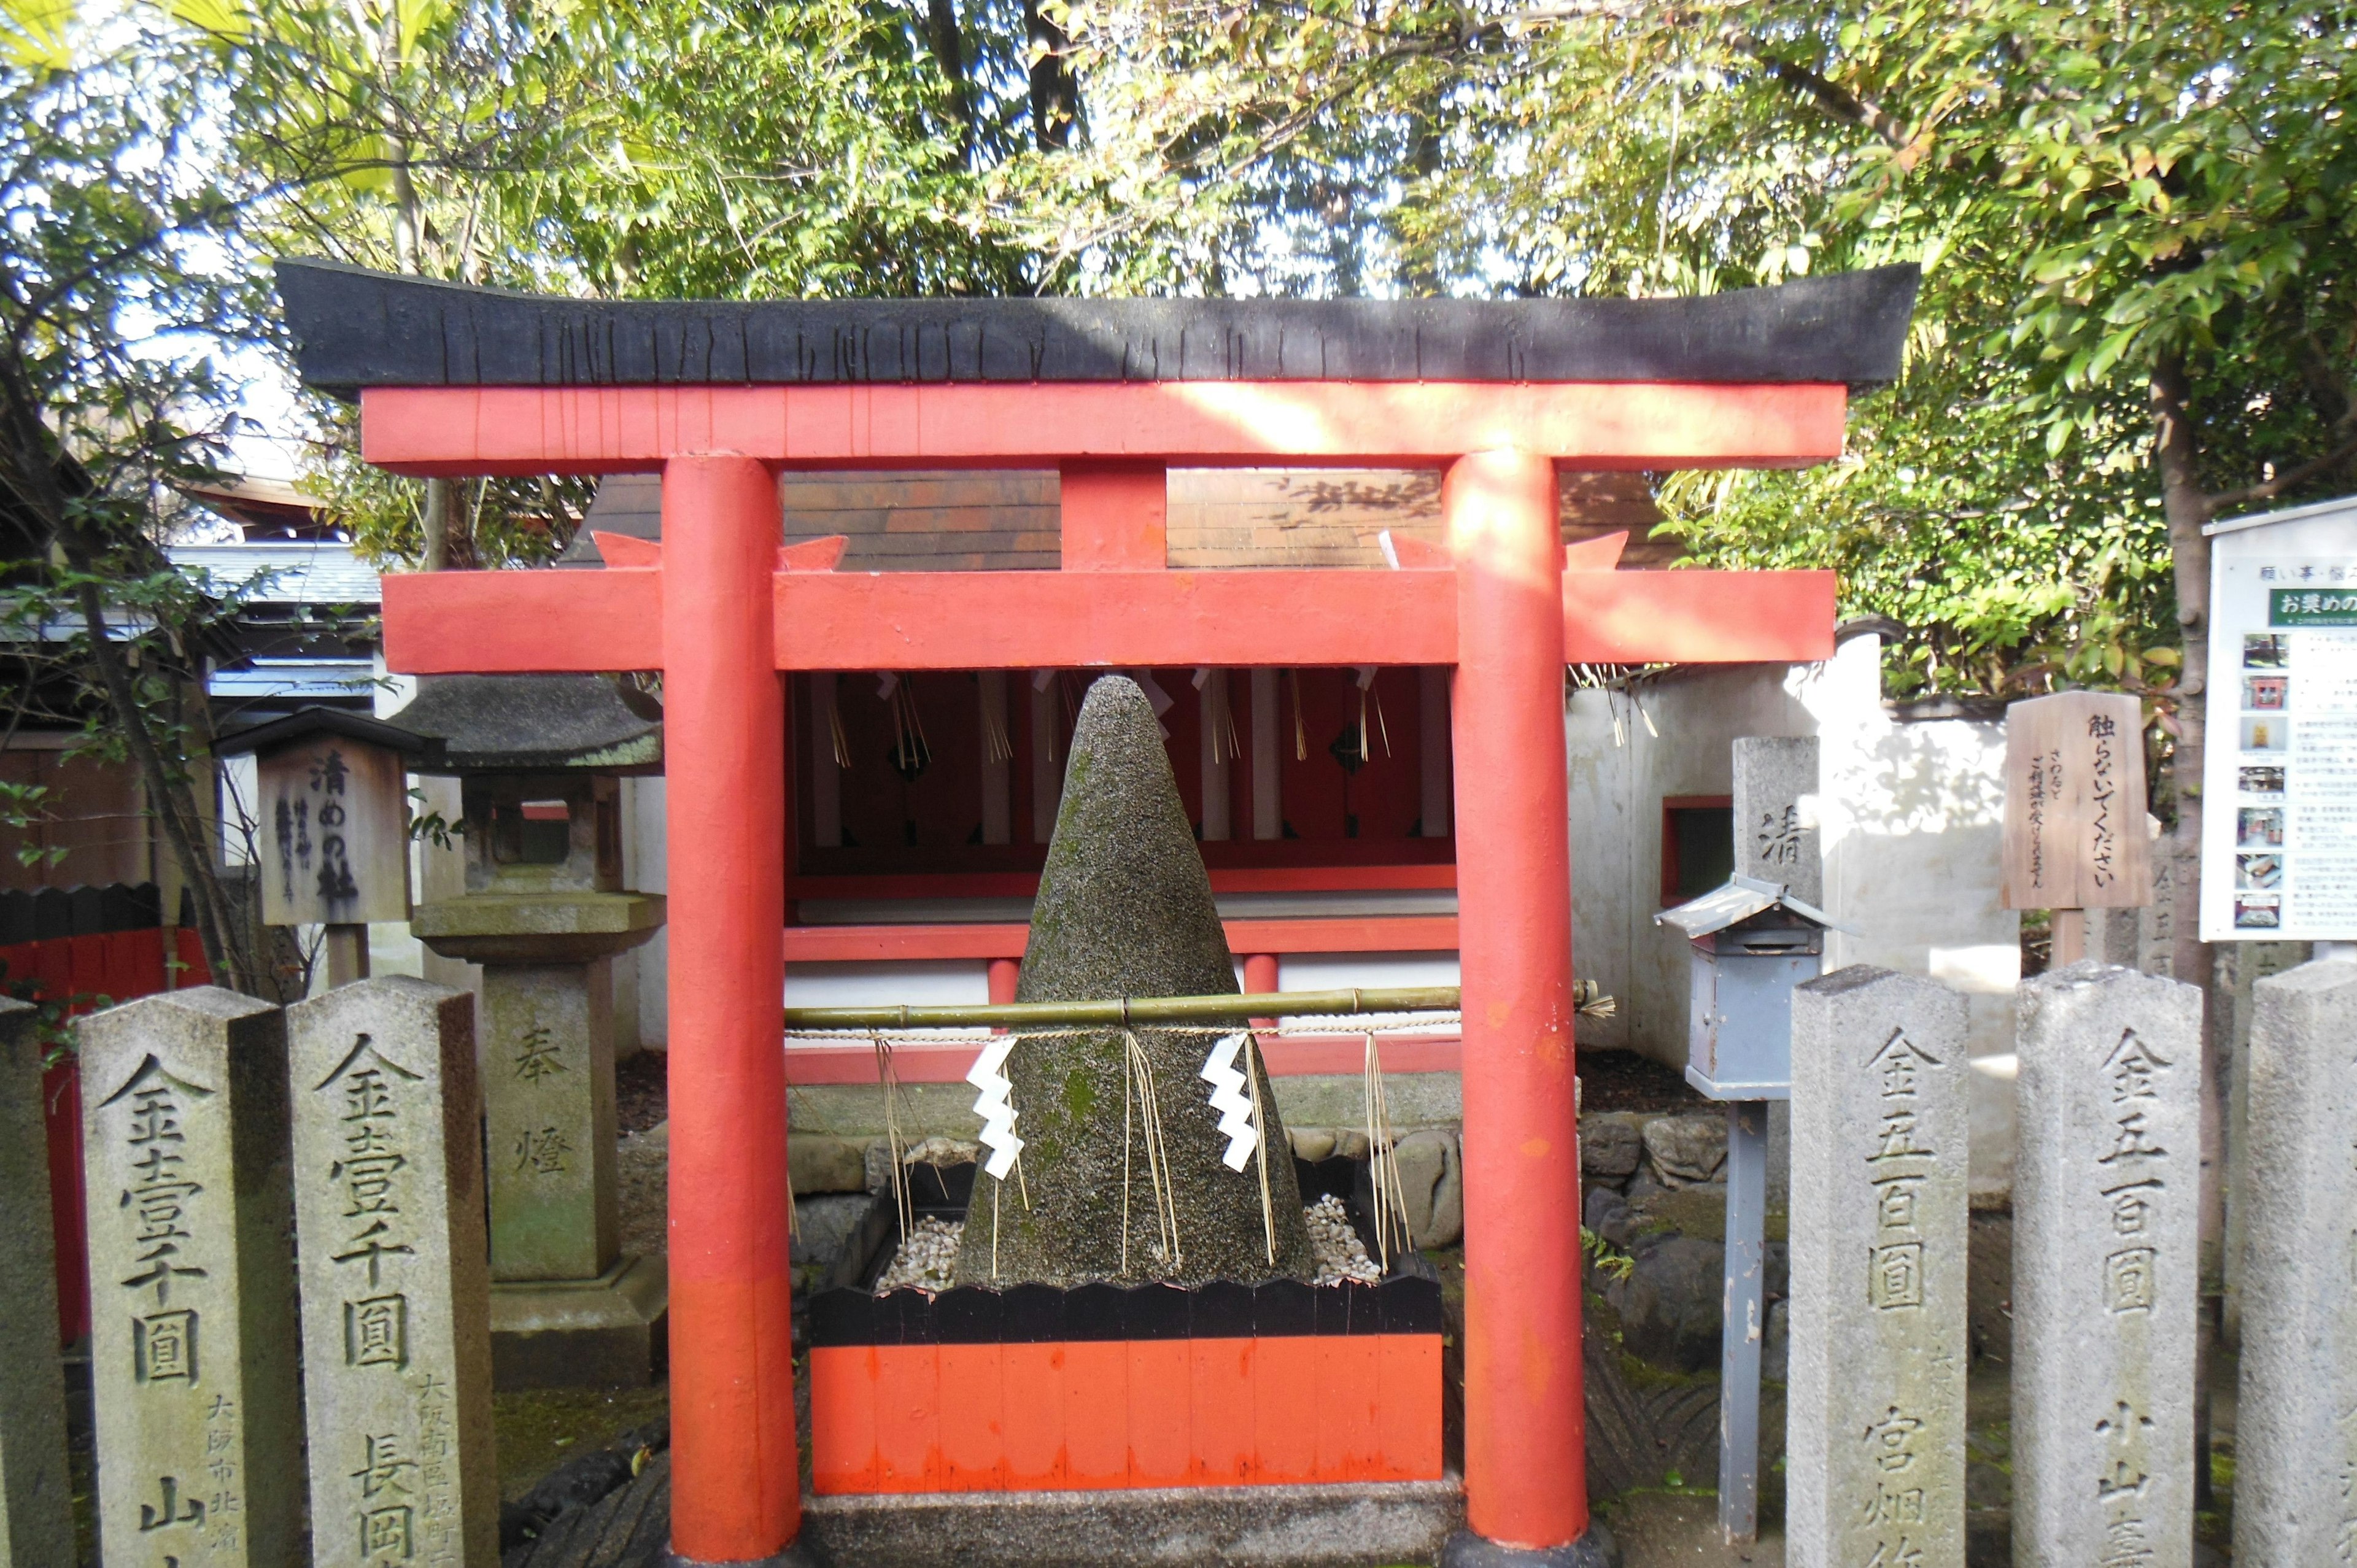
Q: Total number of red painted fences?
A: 2